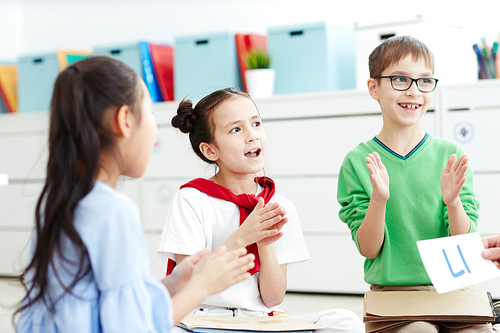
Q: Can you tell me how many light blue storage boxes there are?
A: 4